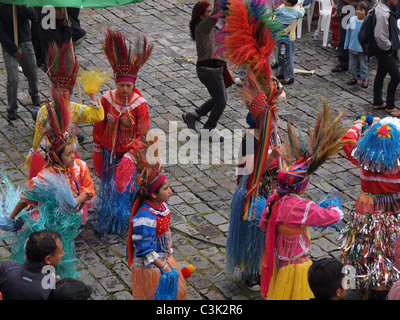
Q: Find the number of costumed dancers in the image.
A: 7